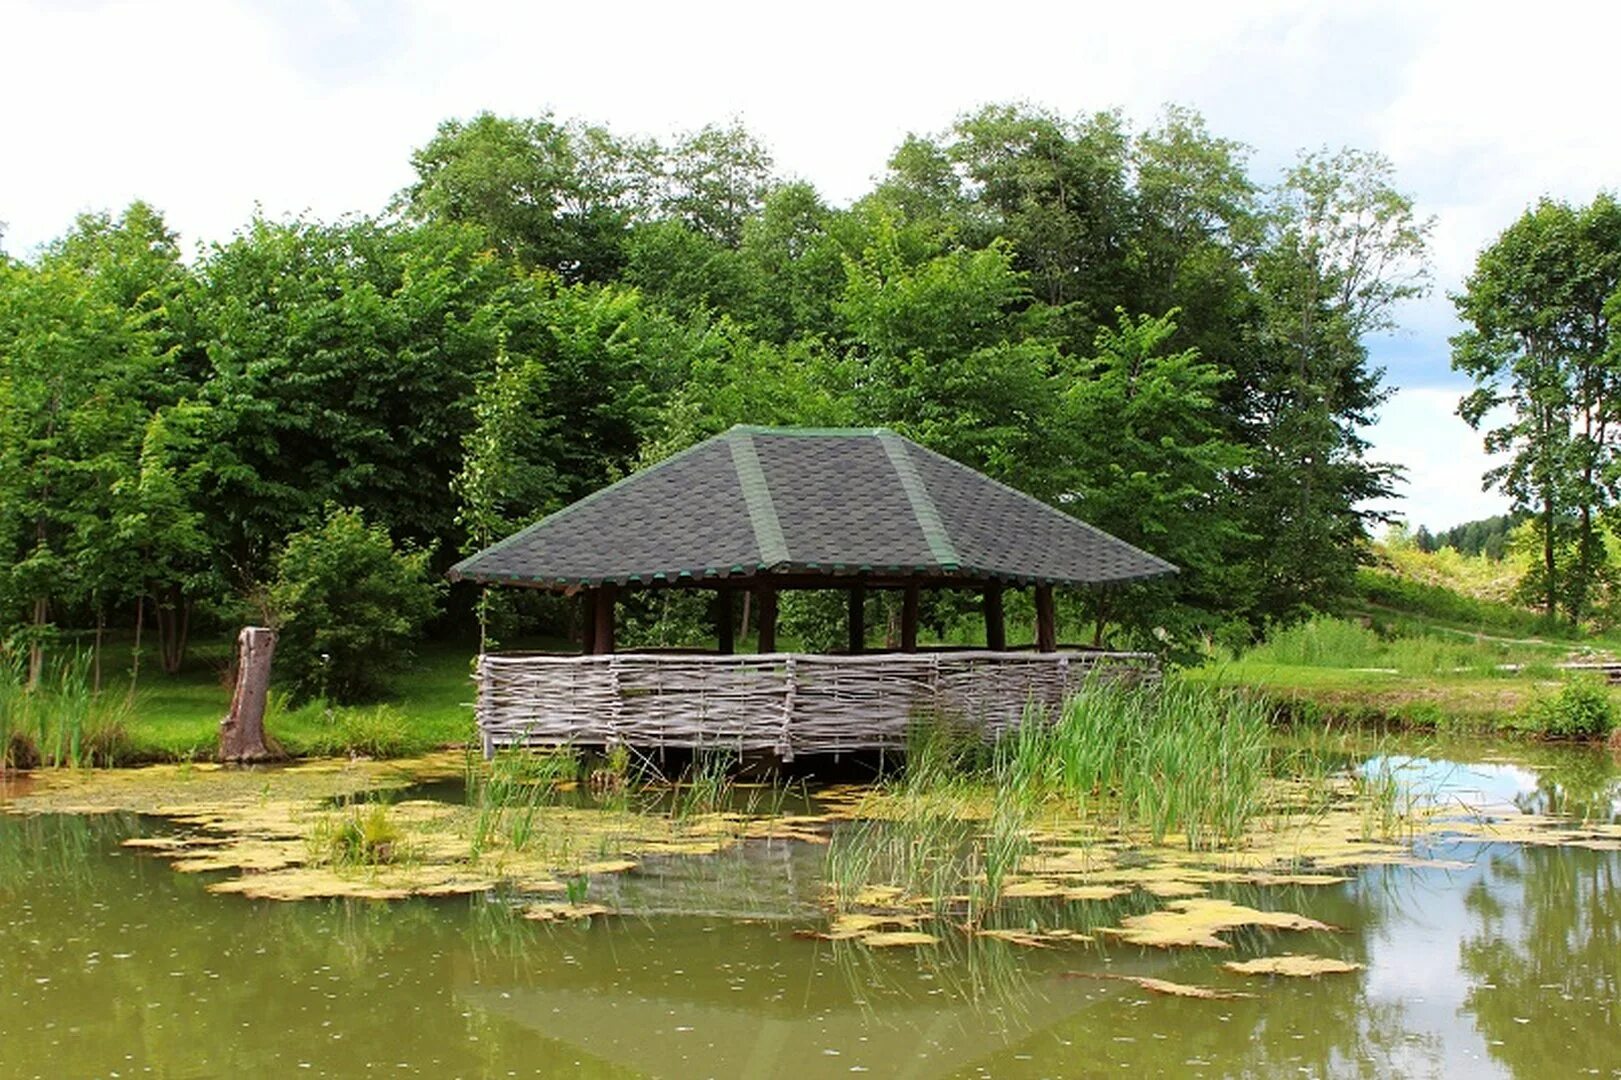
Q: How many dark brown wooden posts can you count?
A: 8